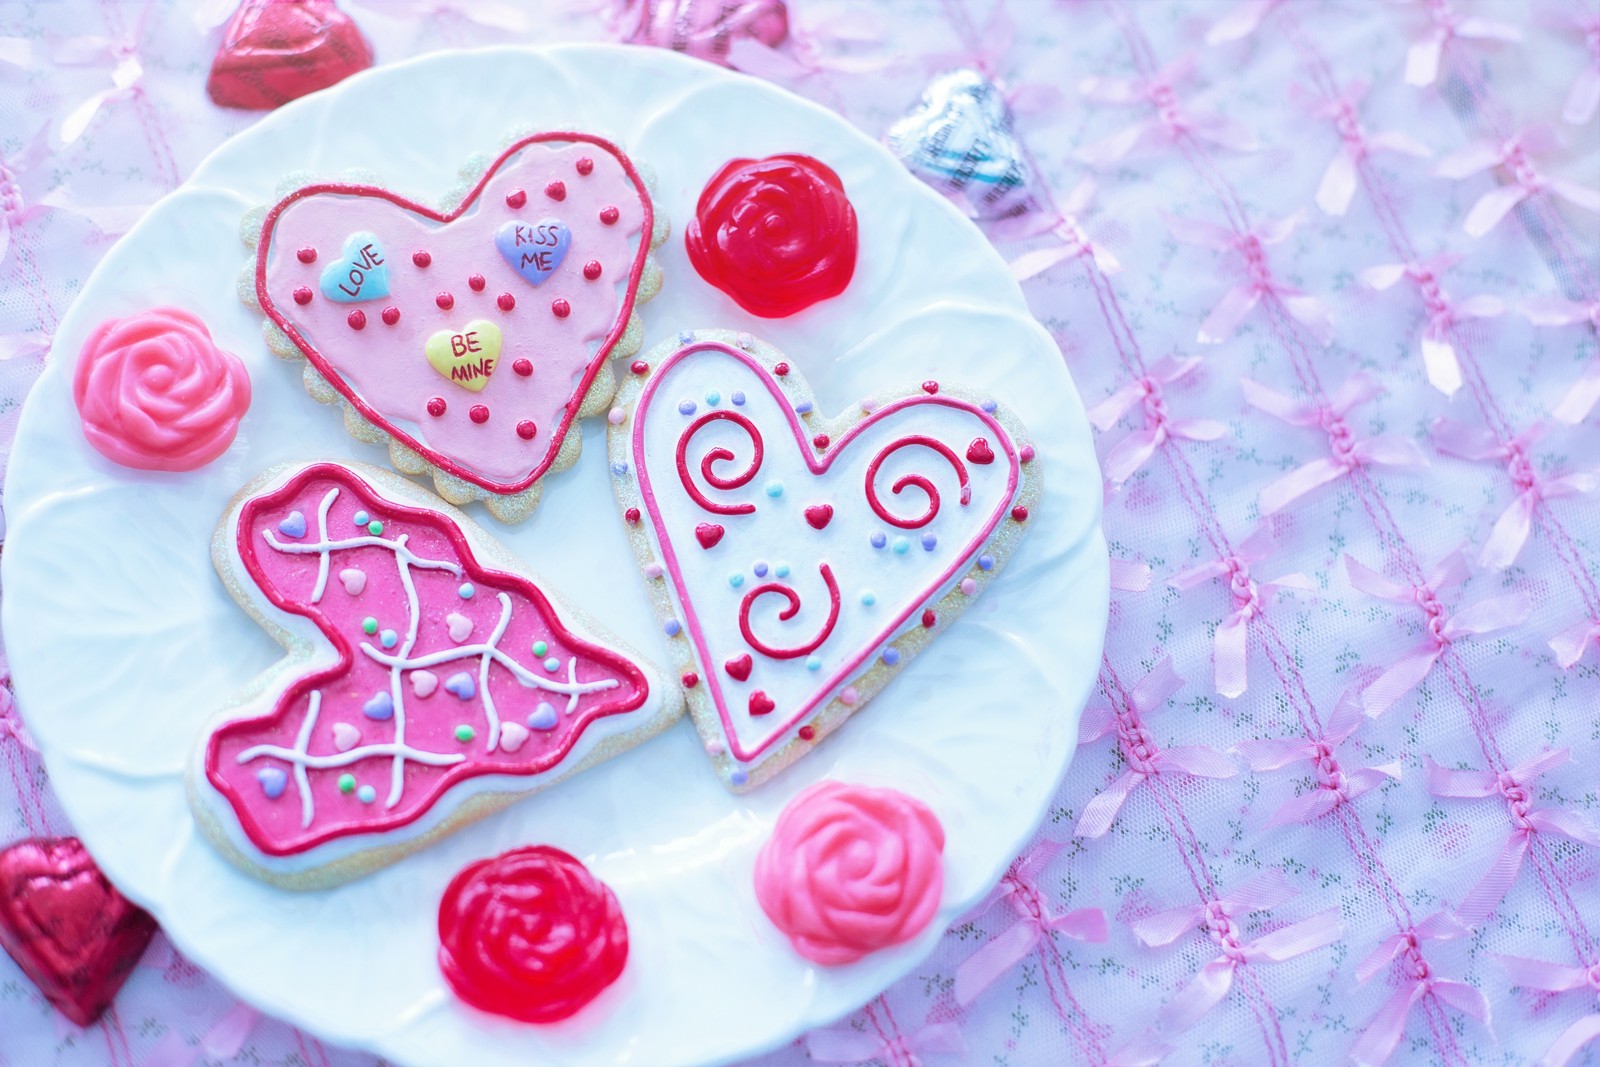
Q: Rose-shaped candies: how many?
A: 4